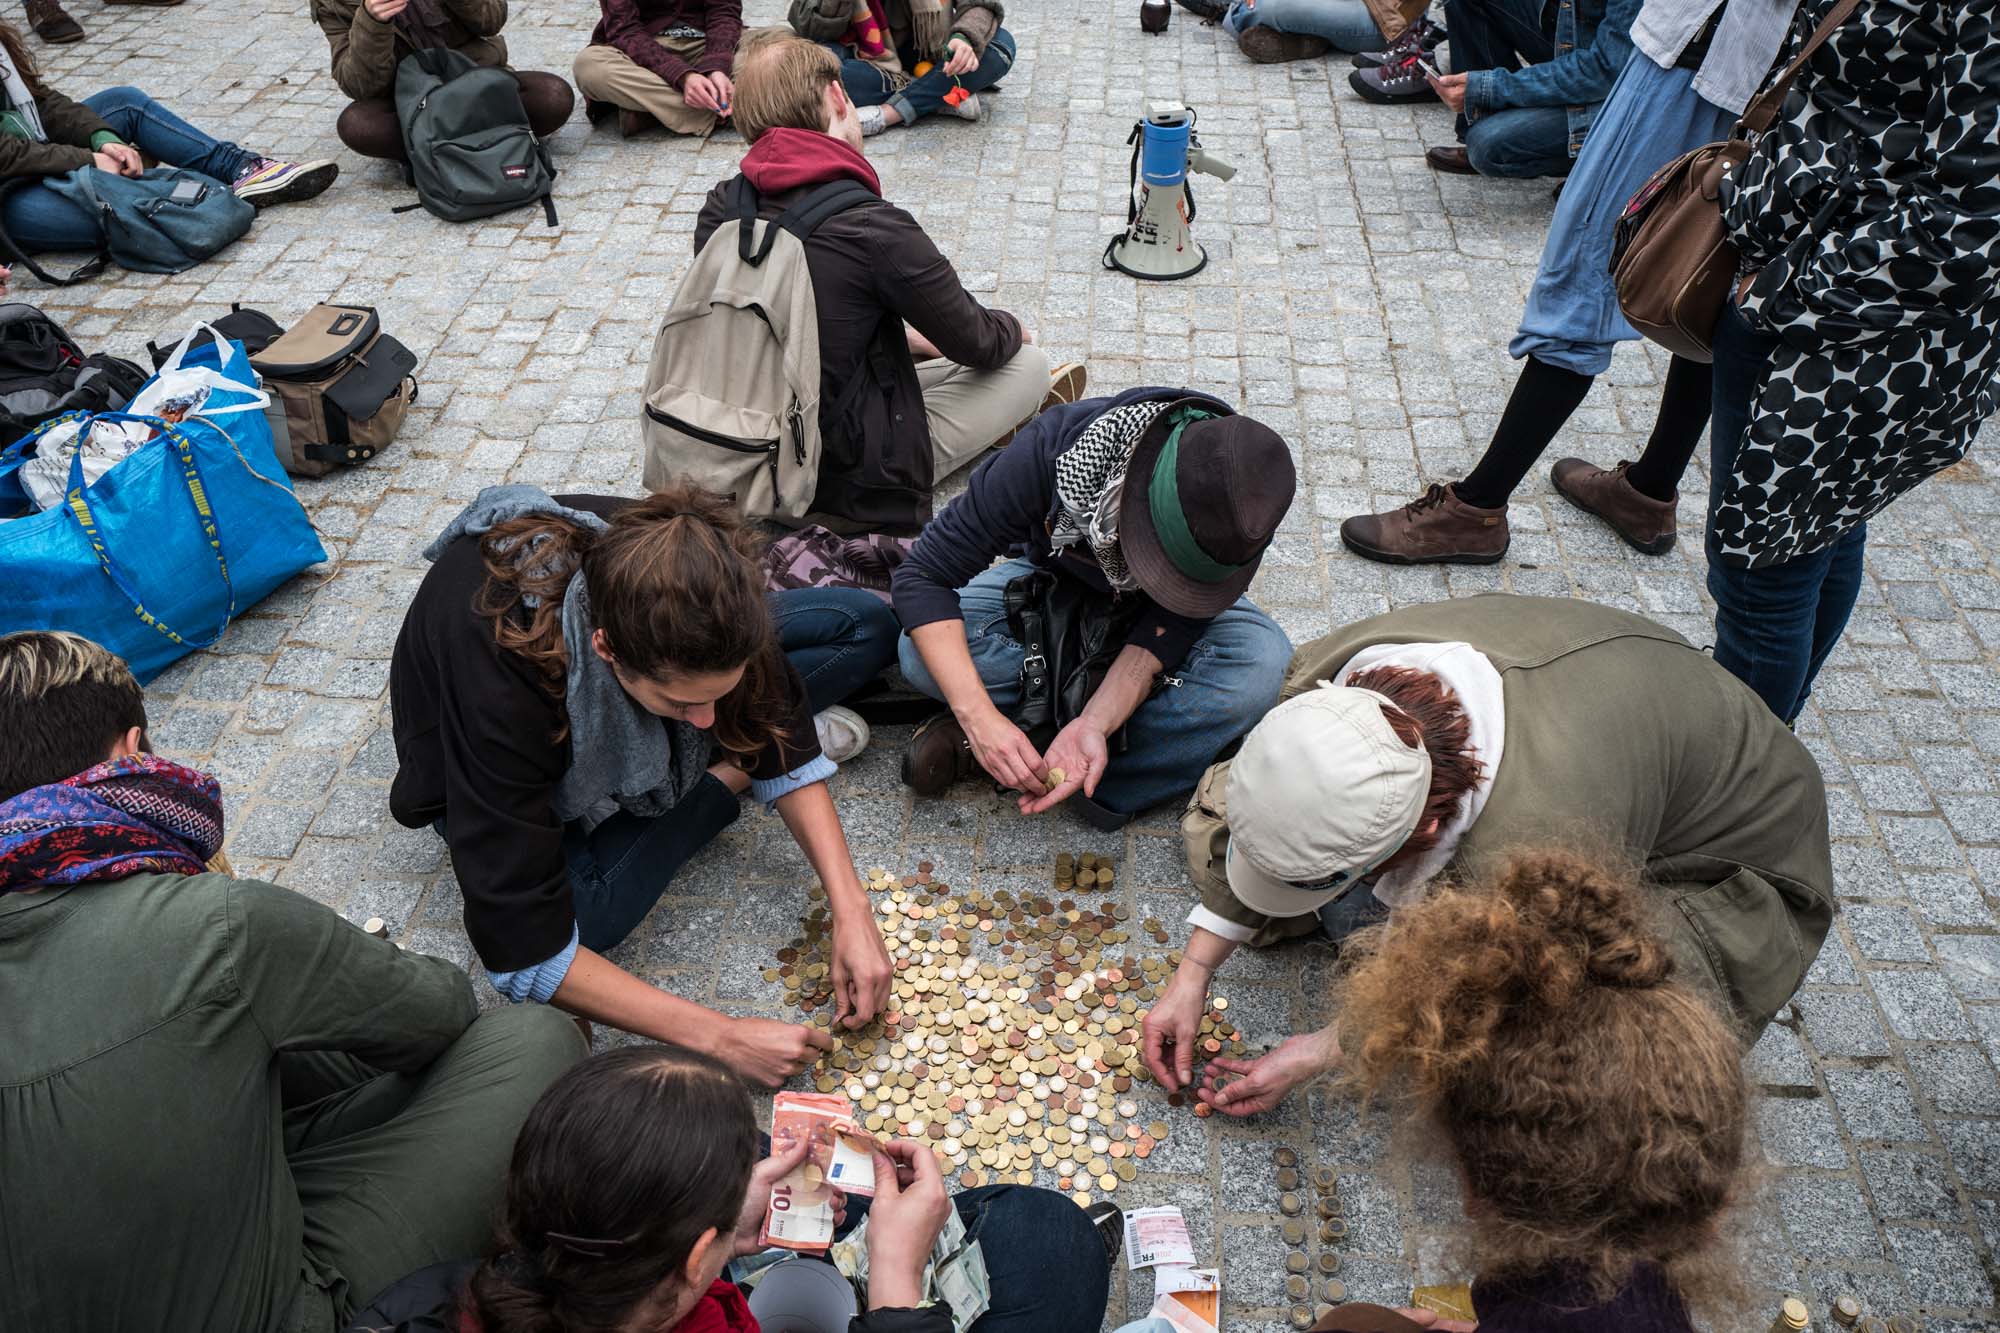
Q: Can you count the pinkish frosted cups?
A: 0